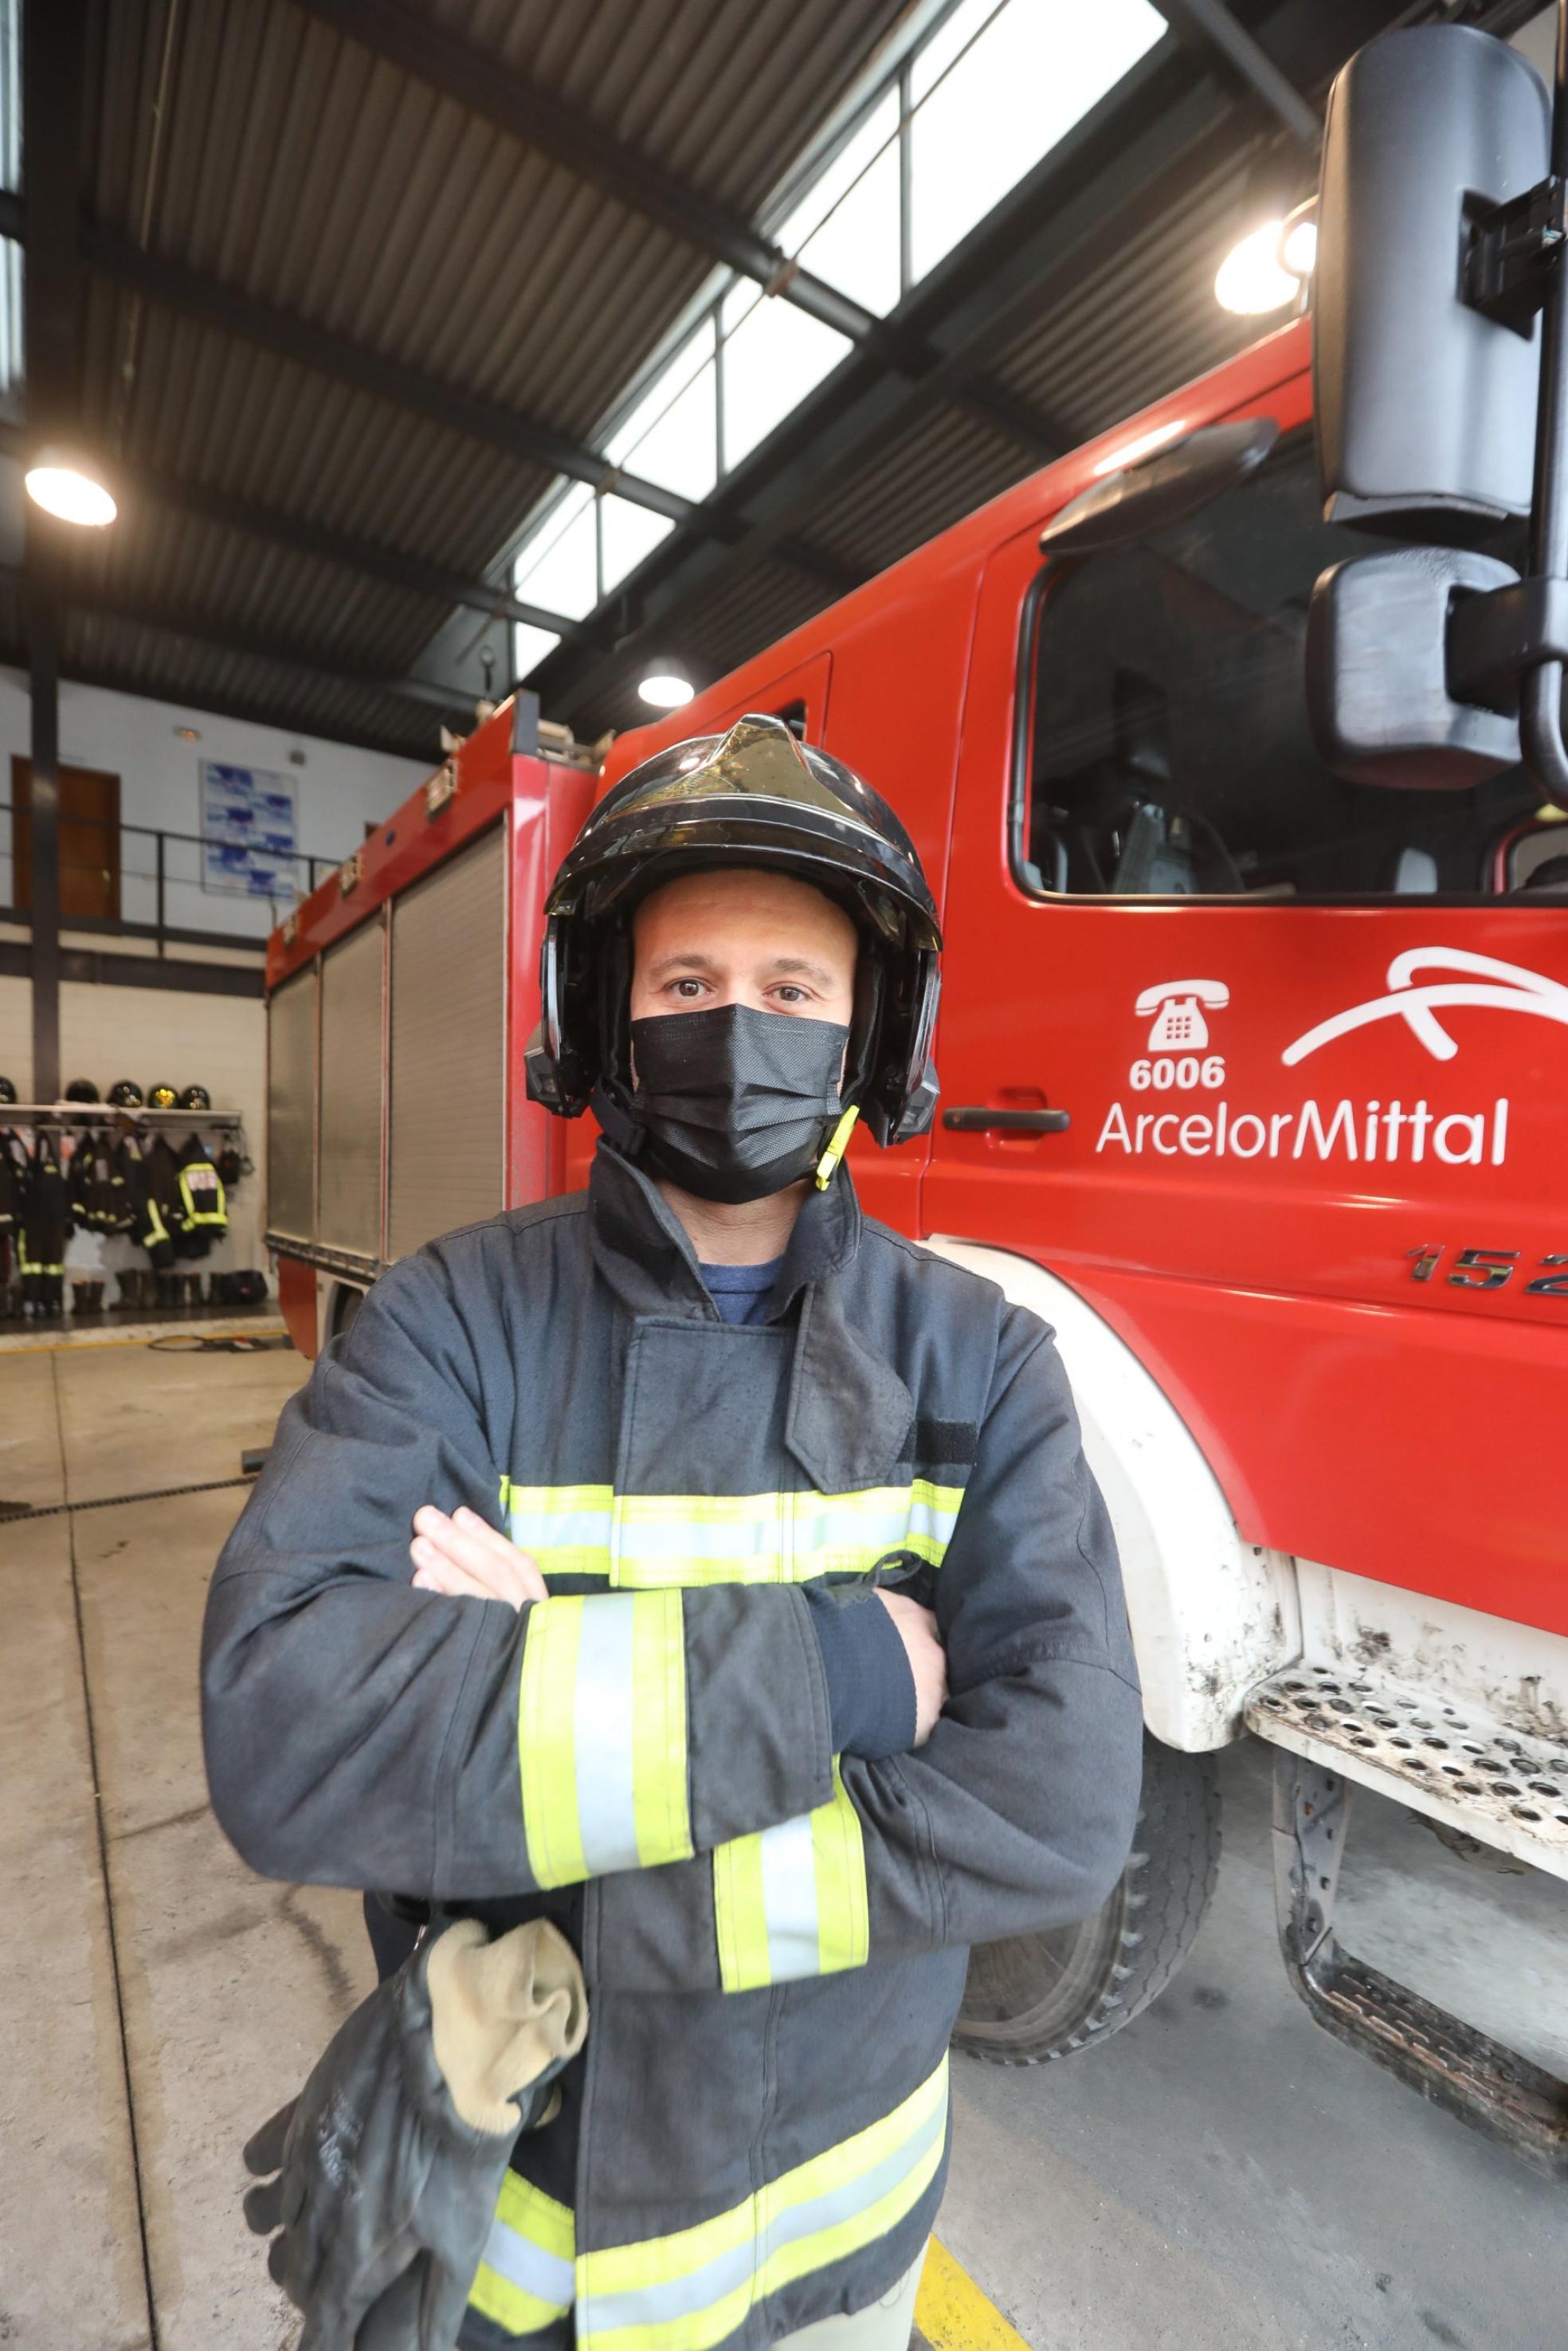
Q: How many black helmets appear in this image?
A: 6